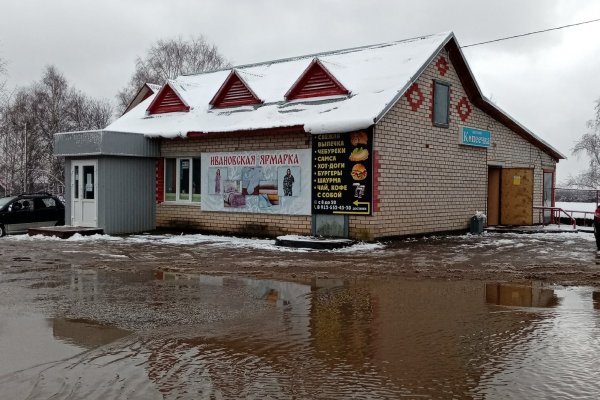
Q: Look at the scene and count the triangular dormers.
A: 3